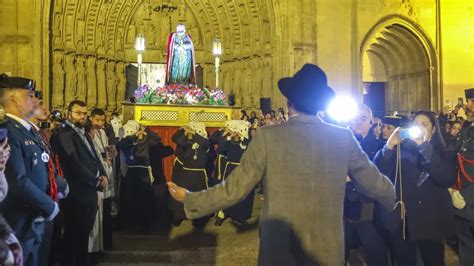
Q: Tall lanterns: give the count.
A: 2